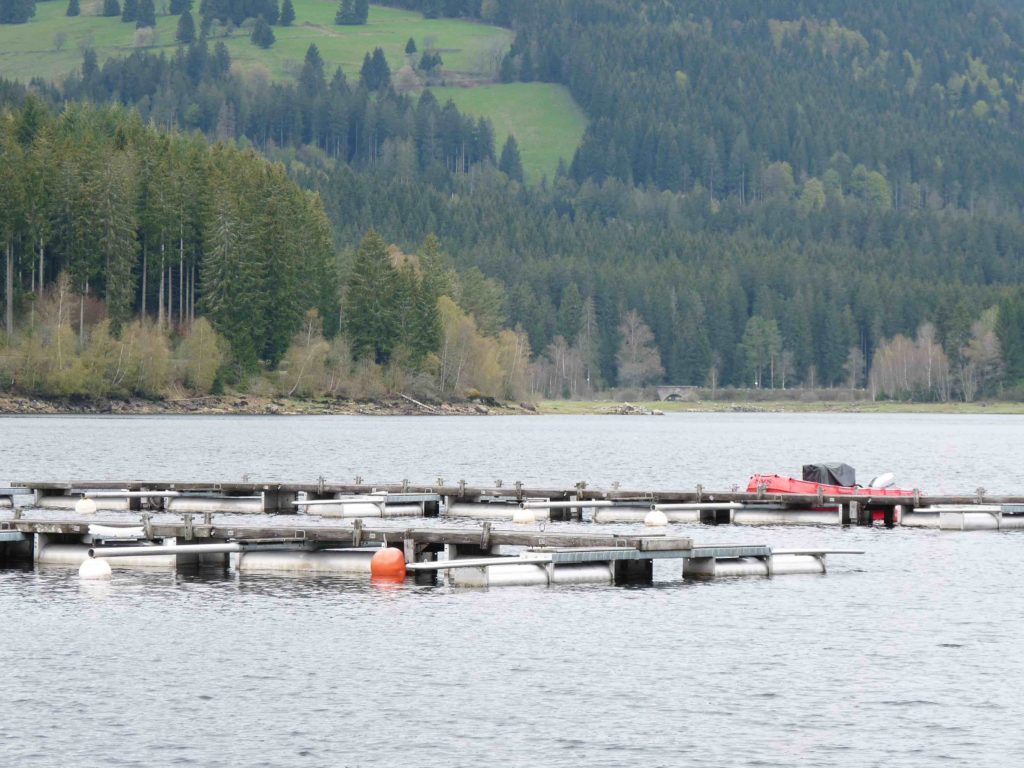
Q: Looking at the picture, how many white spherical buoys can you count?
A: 4